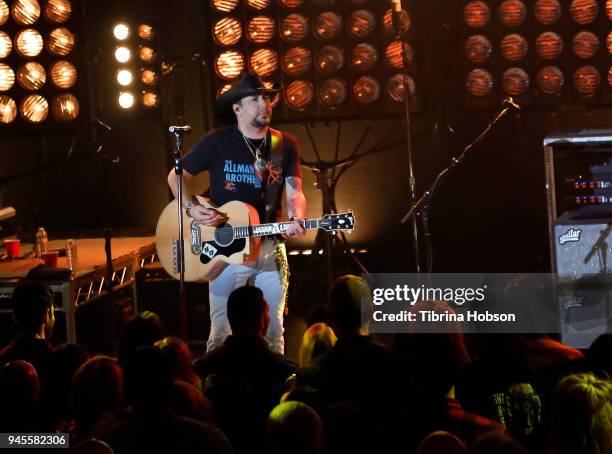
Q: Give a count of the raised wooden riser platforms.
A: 1